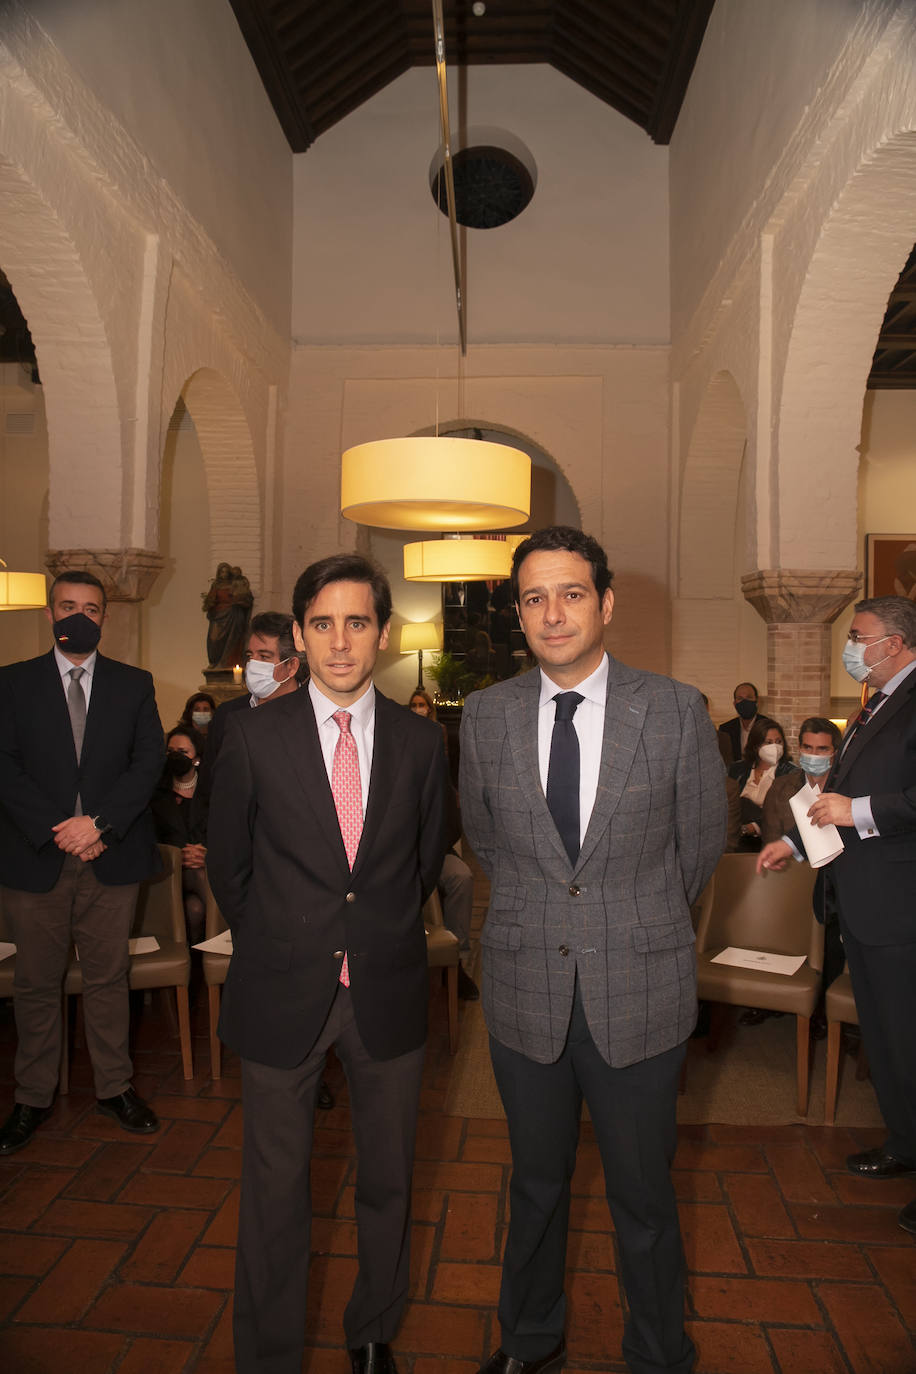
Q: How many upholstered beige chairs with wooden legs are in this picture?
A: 6